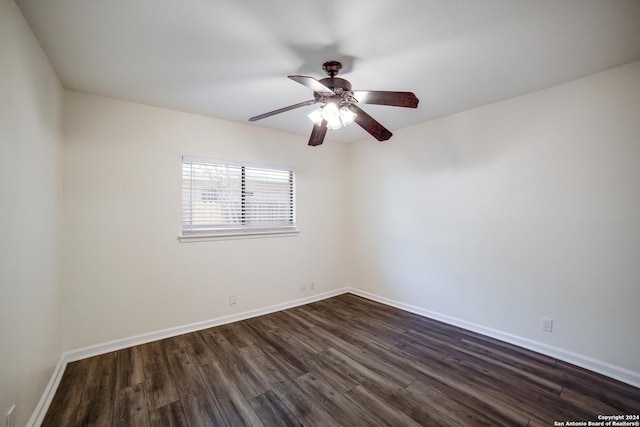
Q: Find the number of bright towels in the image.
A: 0